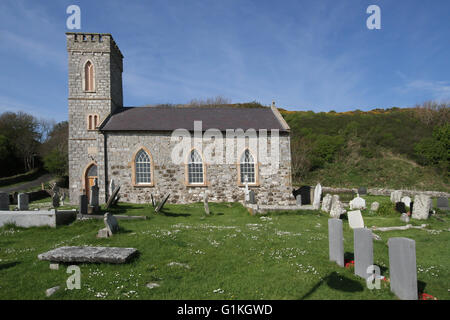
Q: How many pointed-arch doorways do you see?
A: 1